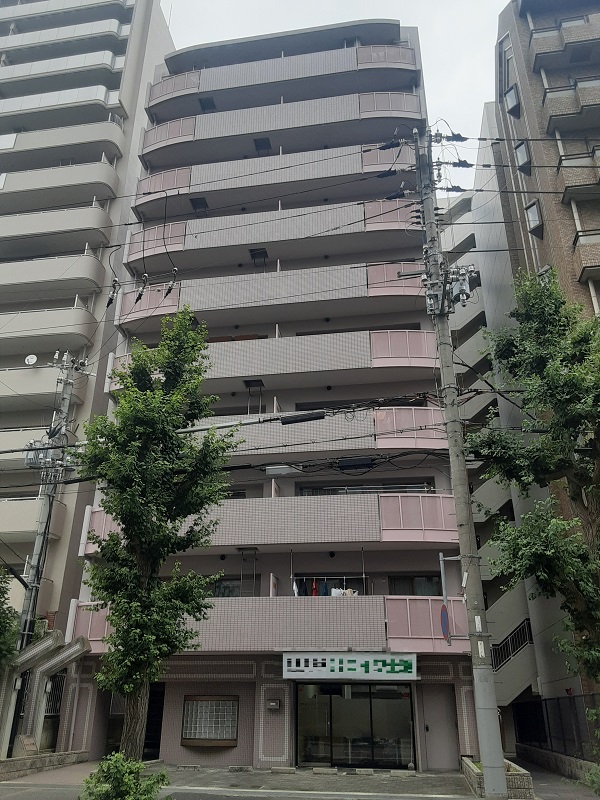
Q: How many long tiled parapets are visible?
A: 9